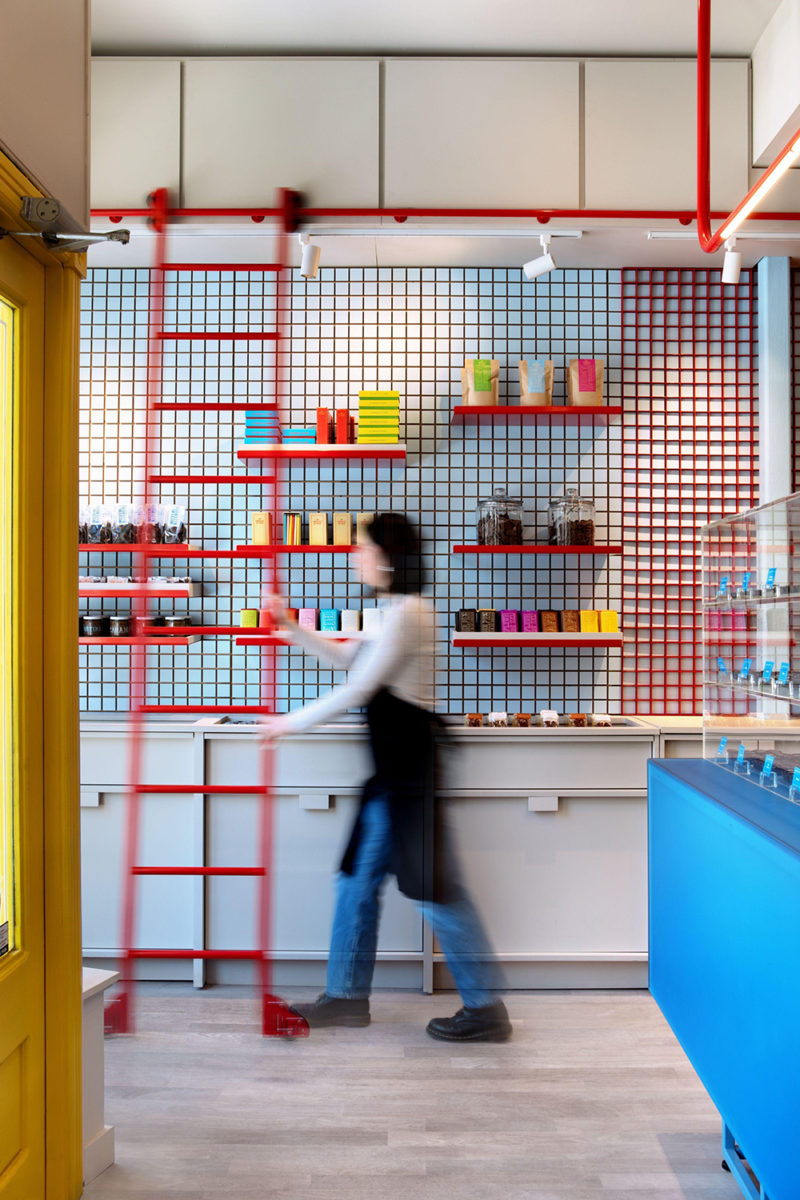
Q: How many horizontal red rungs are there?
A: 10